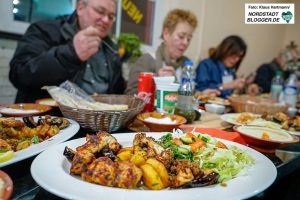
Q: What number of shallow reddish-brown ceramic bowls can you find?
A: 5